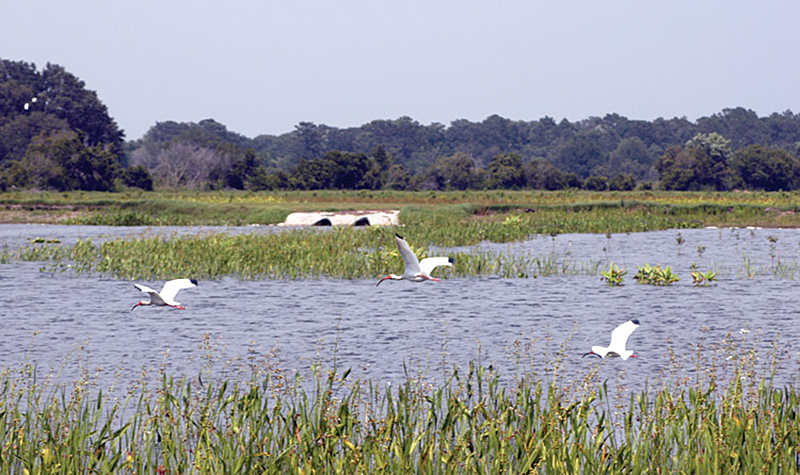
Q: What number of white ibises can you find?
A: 3